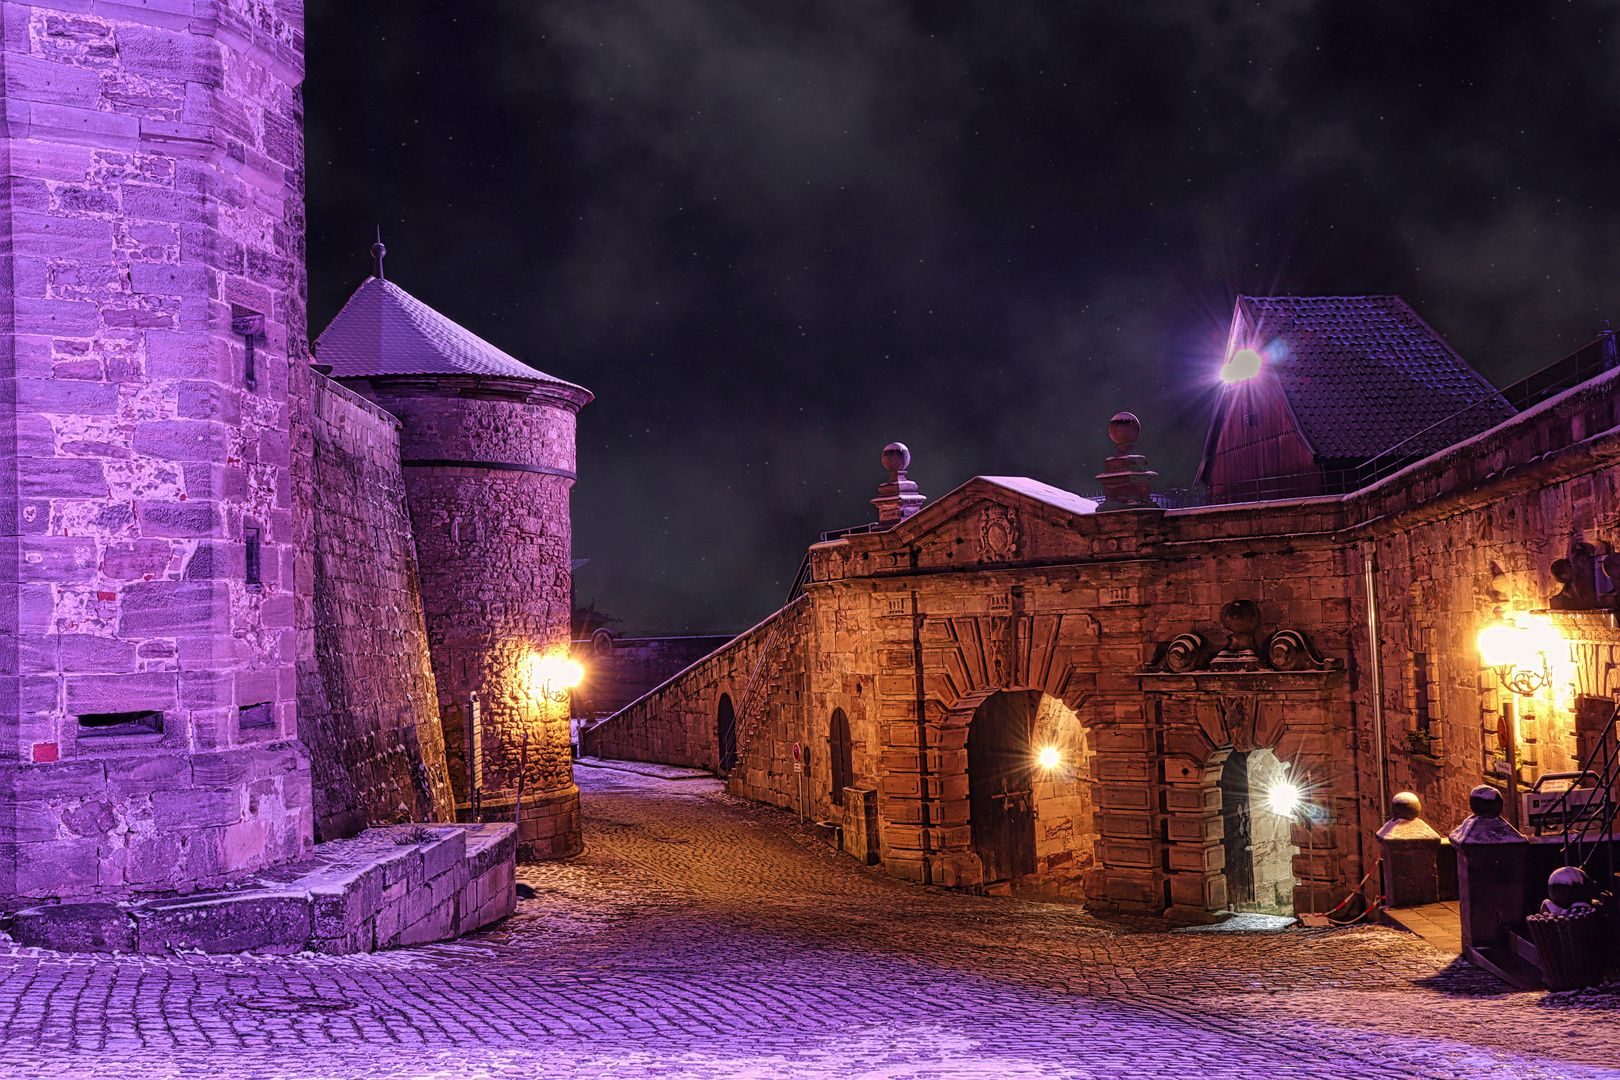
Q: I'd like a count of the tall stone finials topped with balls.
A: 2